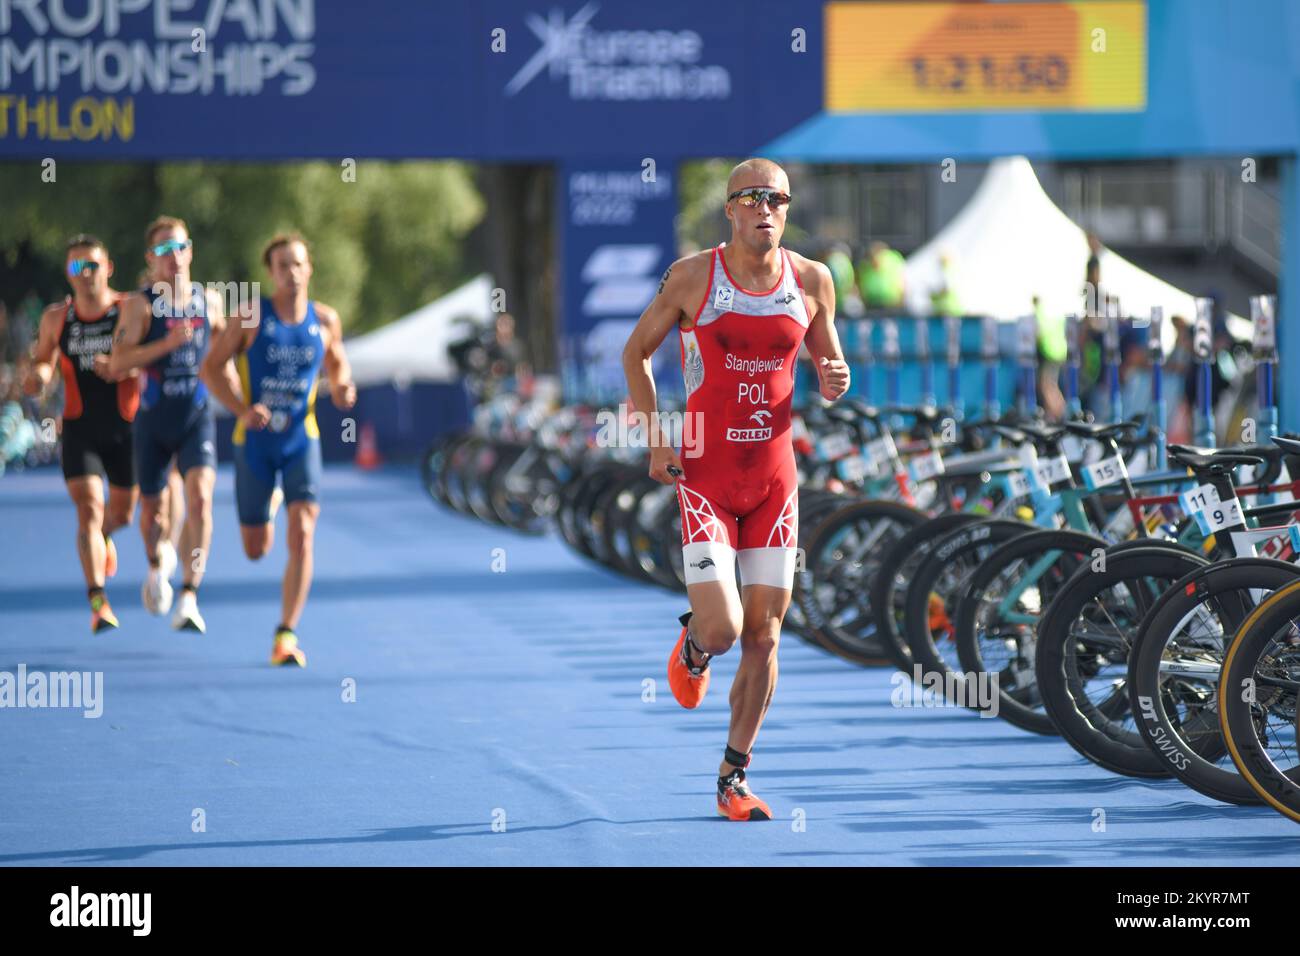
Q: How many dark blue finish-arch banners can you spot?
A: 1